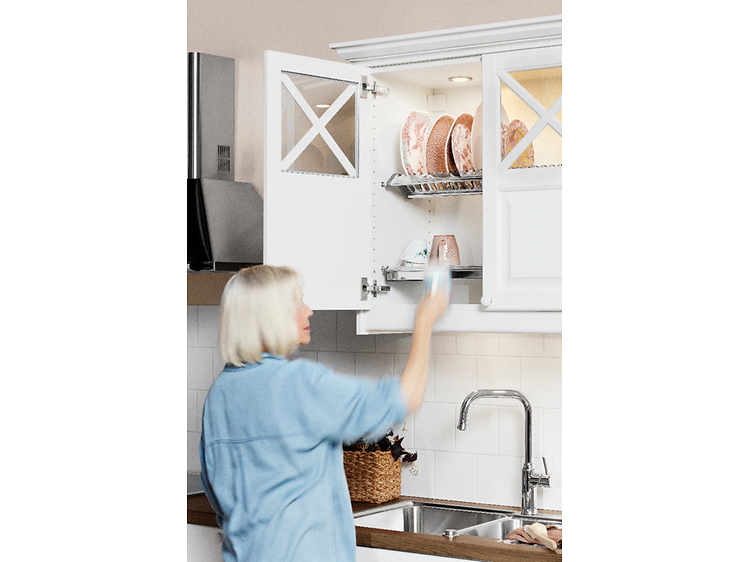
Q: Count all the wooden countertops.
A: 1